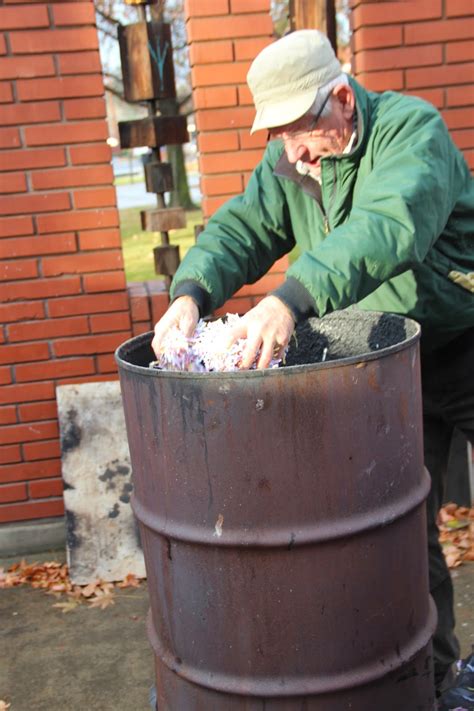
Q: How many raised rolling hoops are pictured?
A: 2